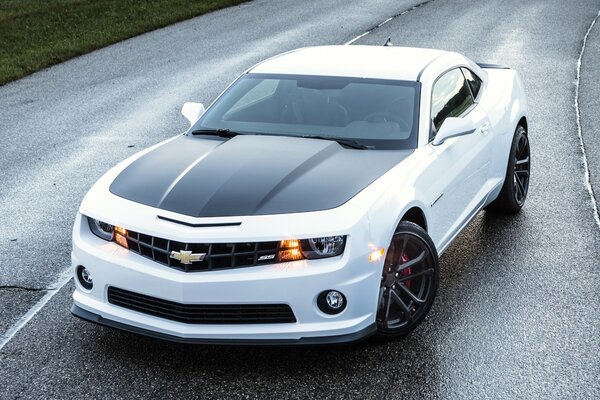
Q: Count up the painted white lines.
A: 2